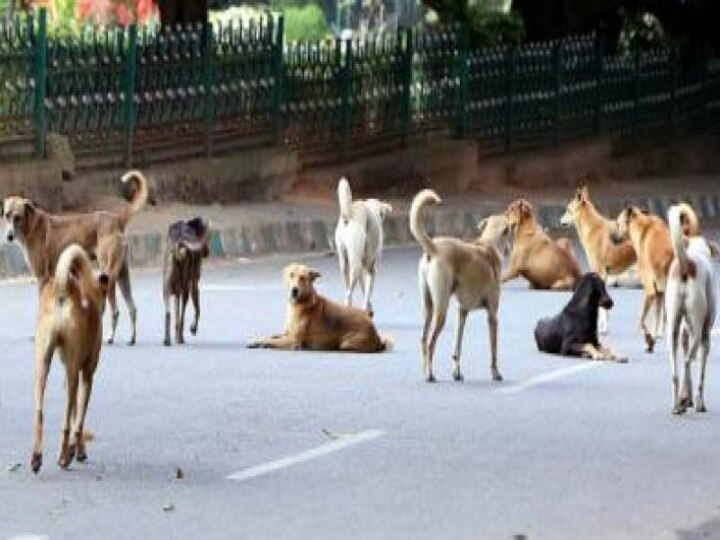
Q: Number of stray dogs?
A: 11